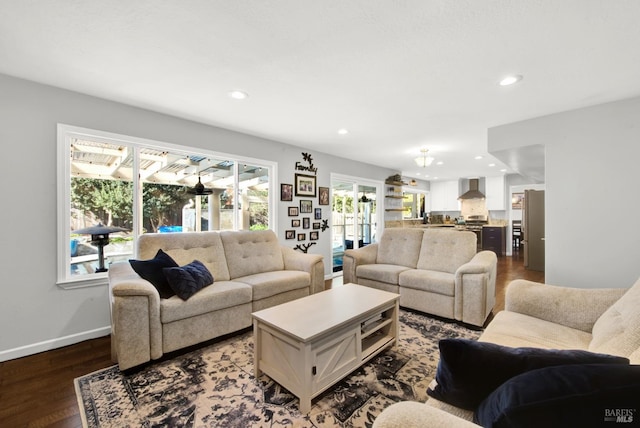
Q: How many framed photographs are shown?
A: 12